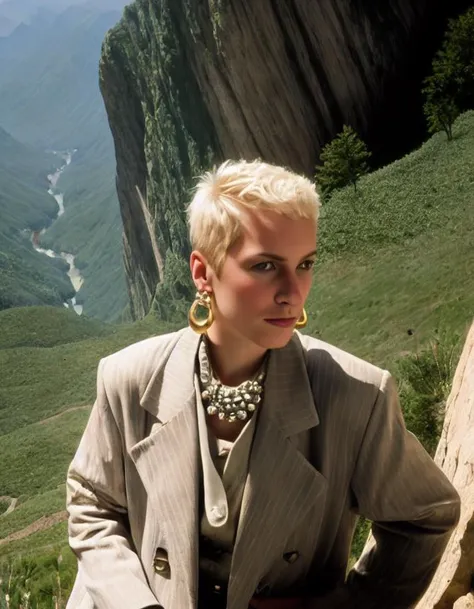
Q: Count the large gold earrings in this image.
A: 2